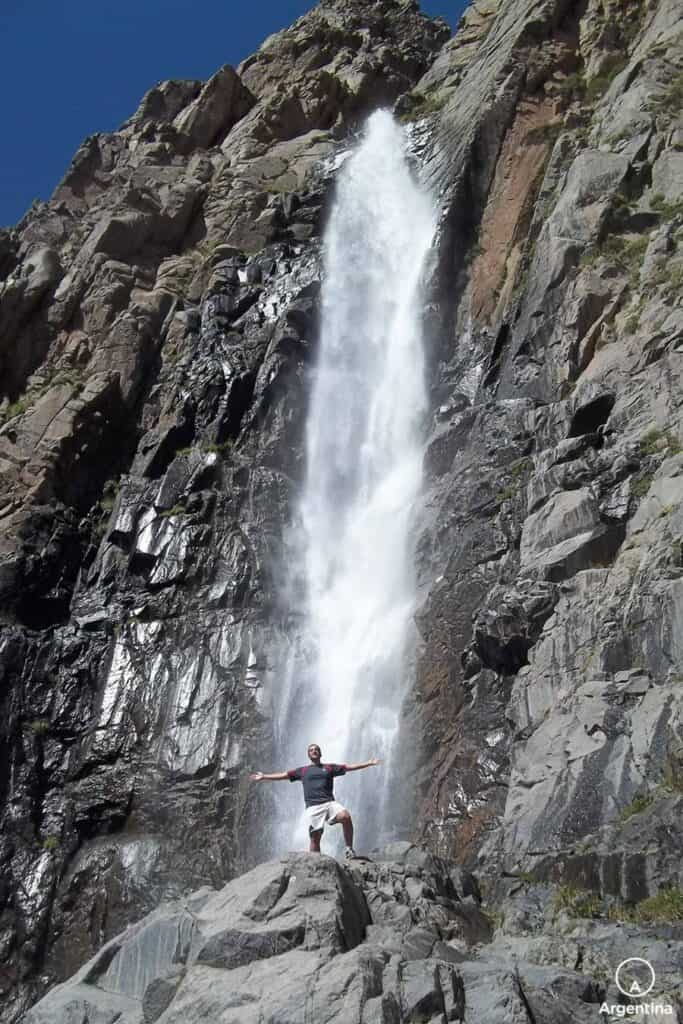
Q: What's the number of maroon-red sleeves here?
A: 2